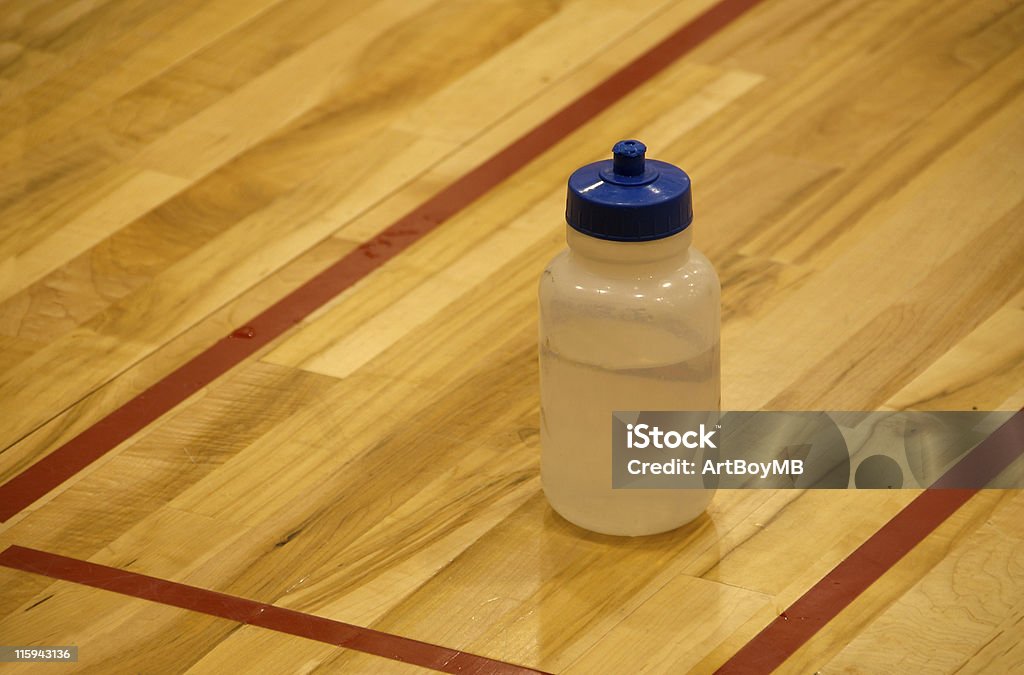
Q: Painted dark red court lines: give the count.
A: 3